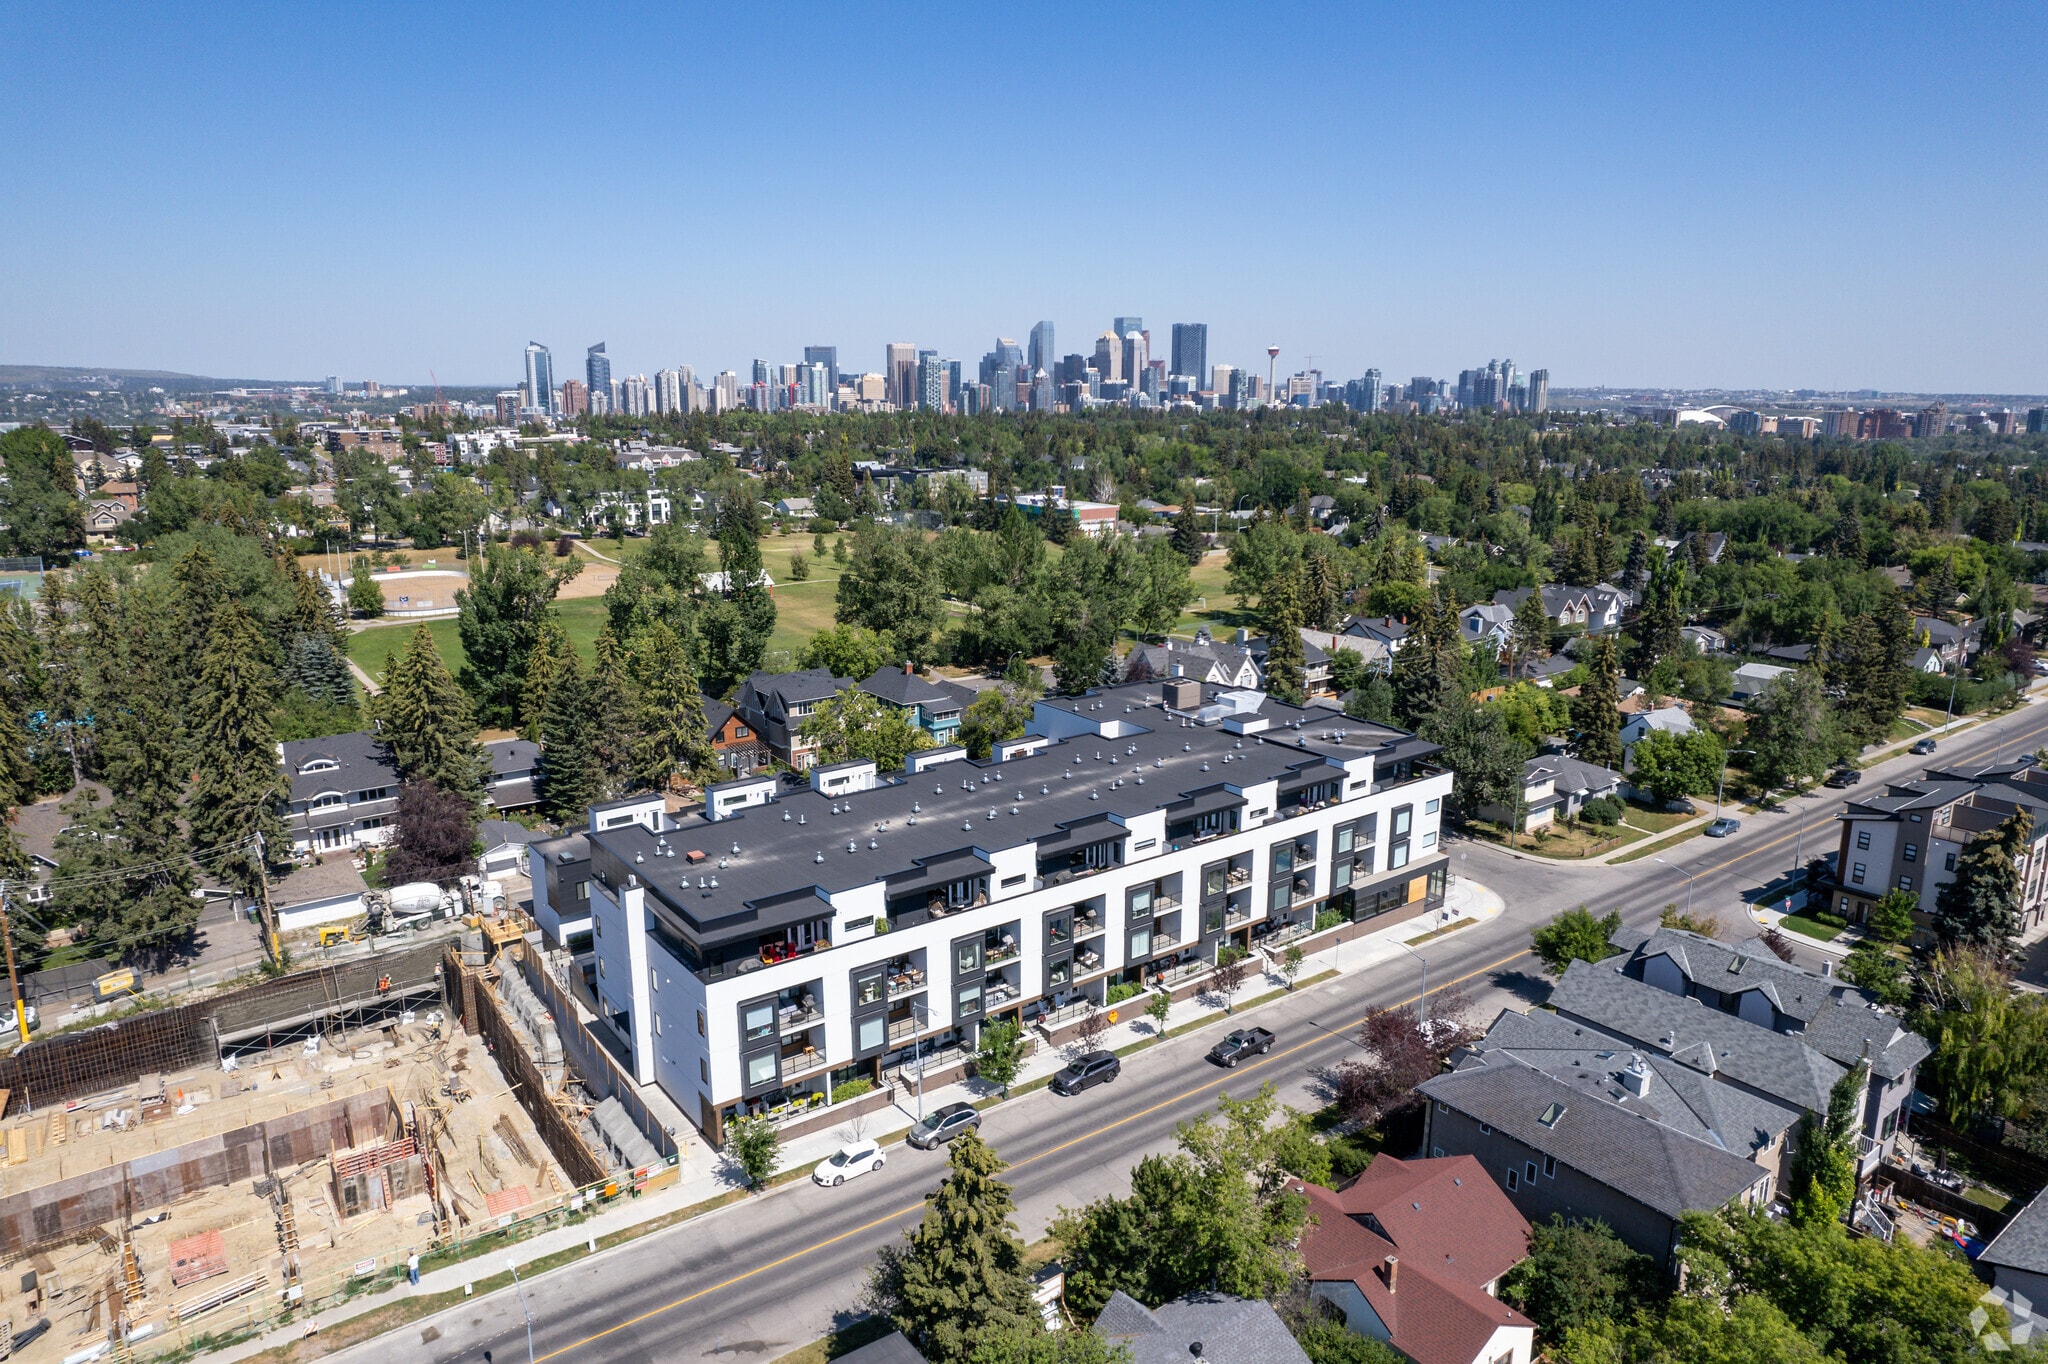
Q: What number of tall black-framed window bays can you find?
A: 9